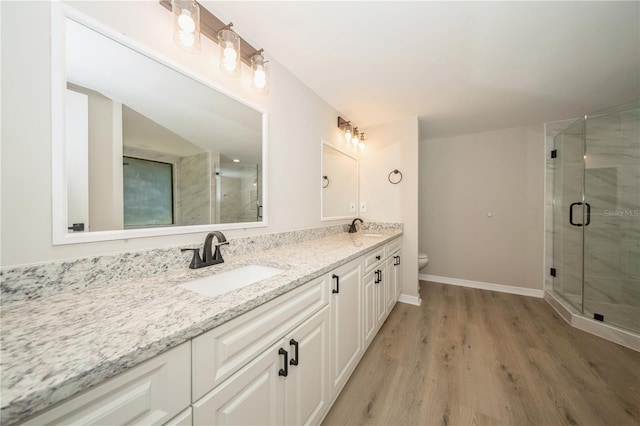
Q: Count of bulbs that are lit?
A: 6